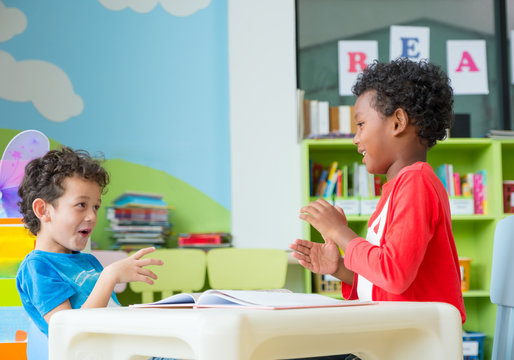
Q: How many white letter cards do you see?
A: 3